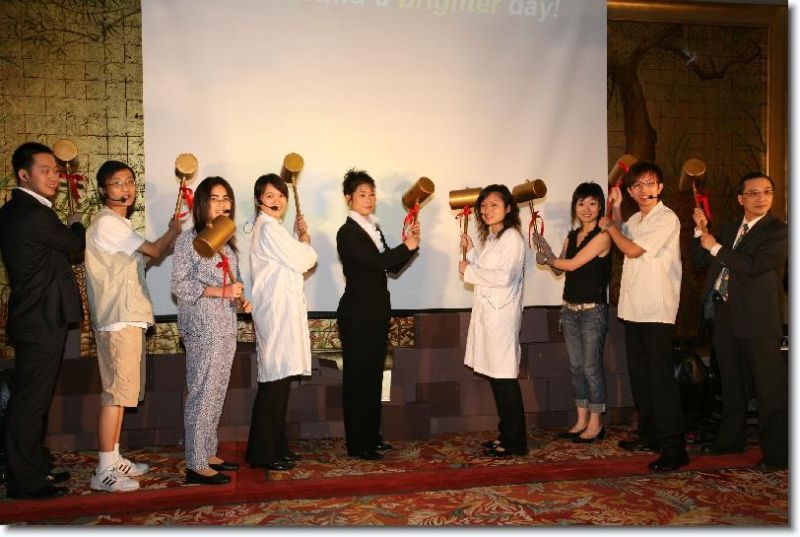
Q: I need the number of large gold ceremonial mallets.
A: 9